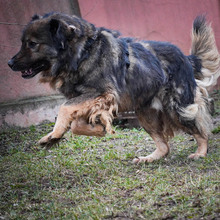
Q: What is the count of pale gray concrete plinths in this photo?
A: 1